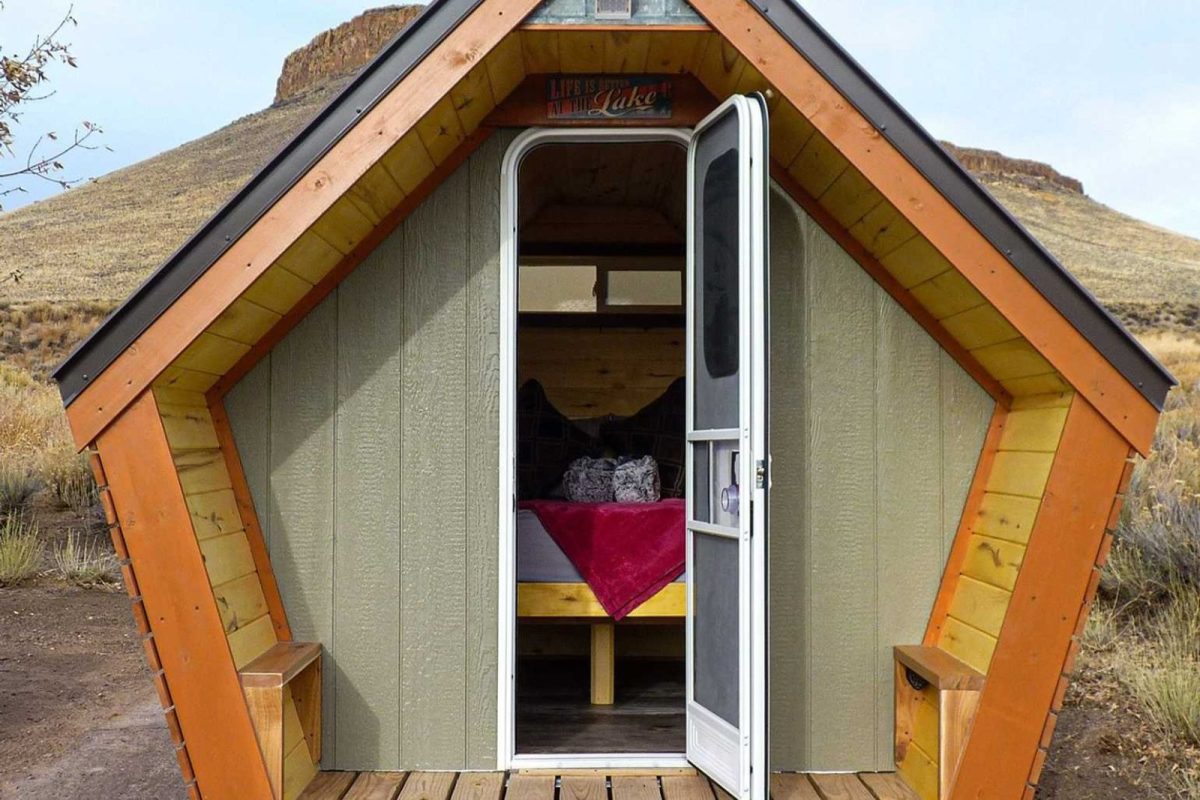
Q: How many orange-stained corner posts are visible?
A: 2